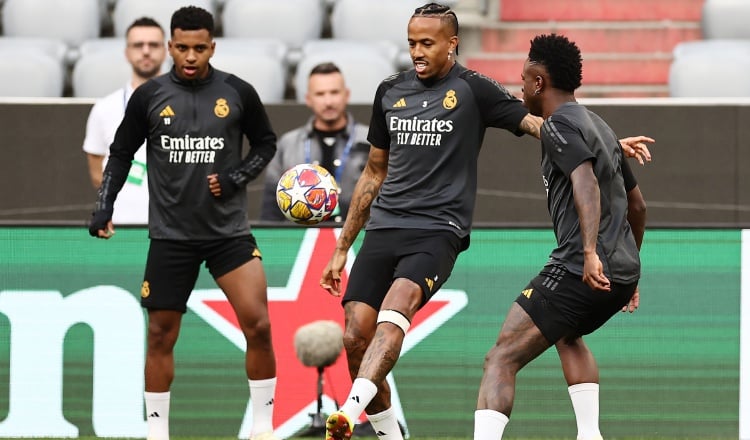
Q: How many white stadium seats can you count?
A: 10